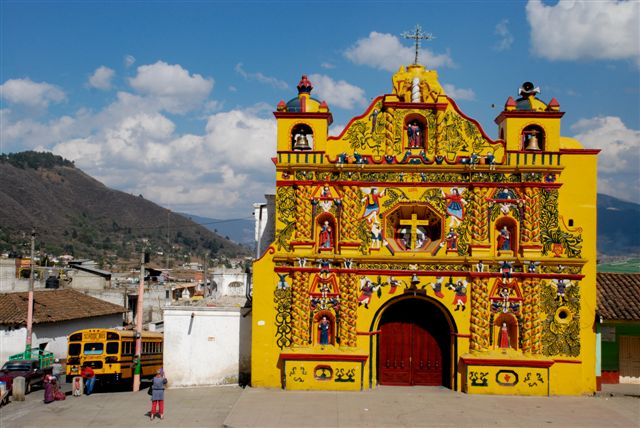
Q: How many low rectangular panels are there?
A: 2